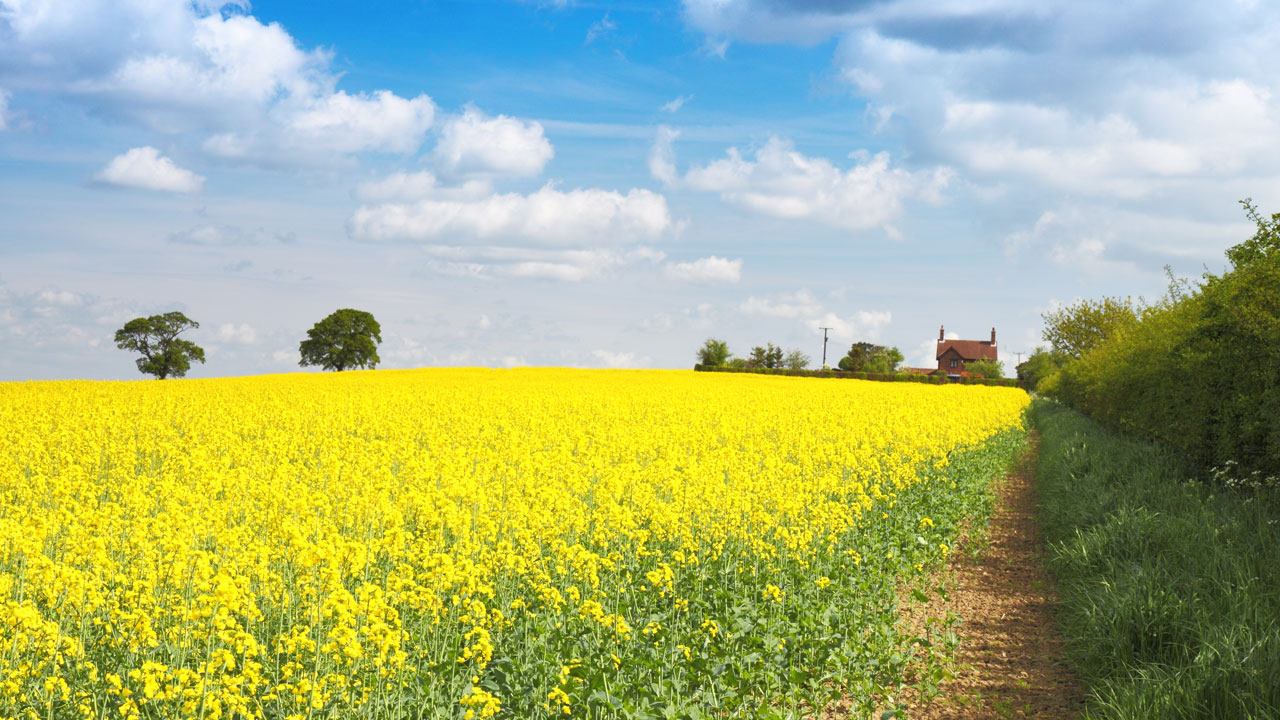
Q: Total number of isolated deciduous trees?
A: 2